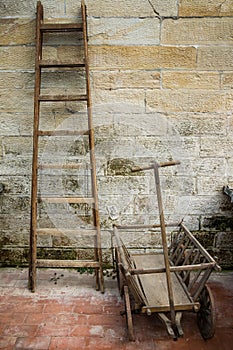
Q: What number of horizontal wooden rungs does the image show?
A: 8